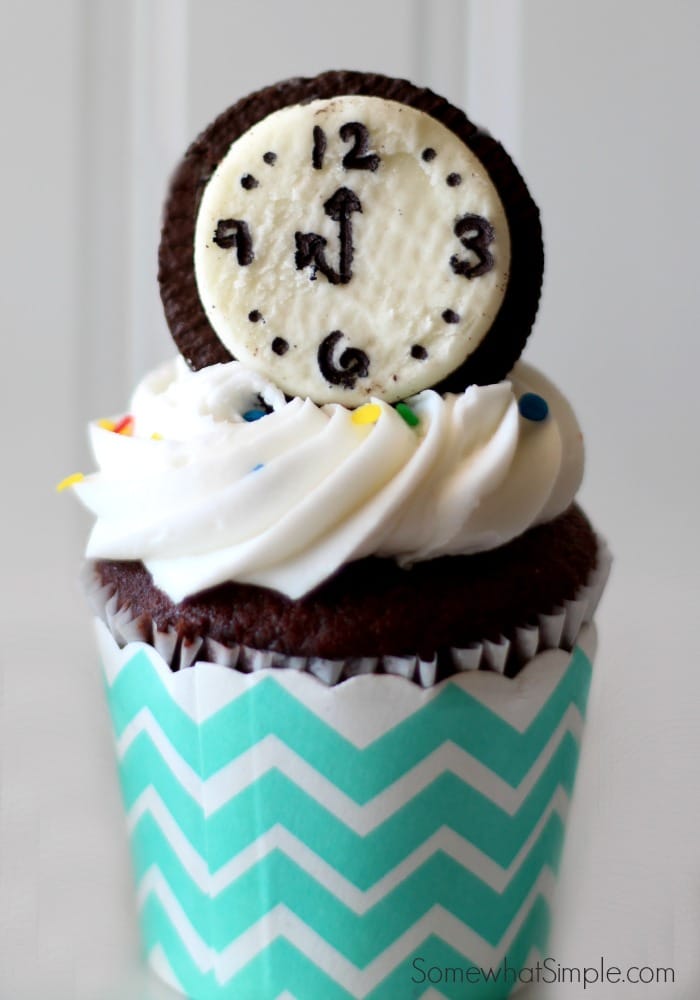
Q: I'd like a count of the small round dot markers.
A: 8